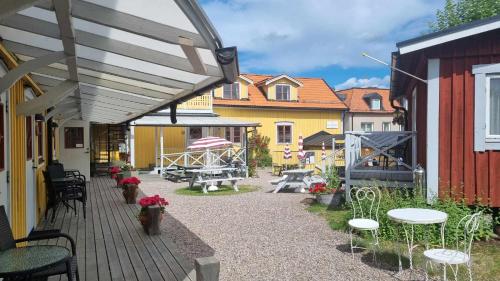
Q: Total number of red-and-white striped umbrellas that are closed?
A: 3